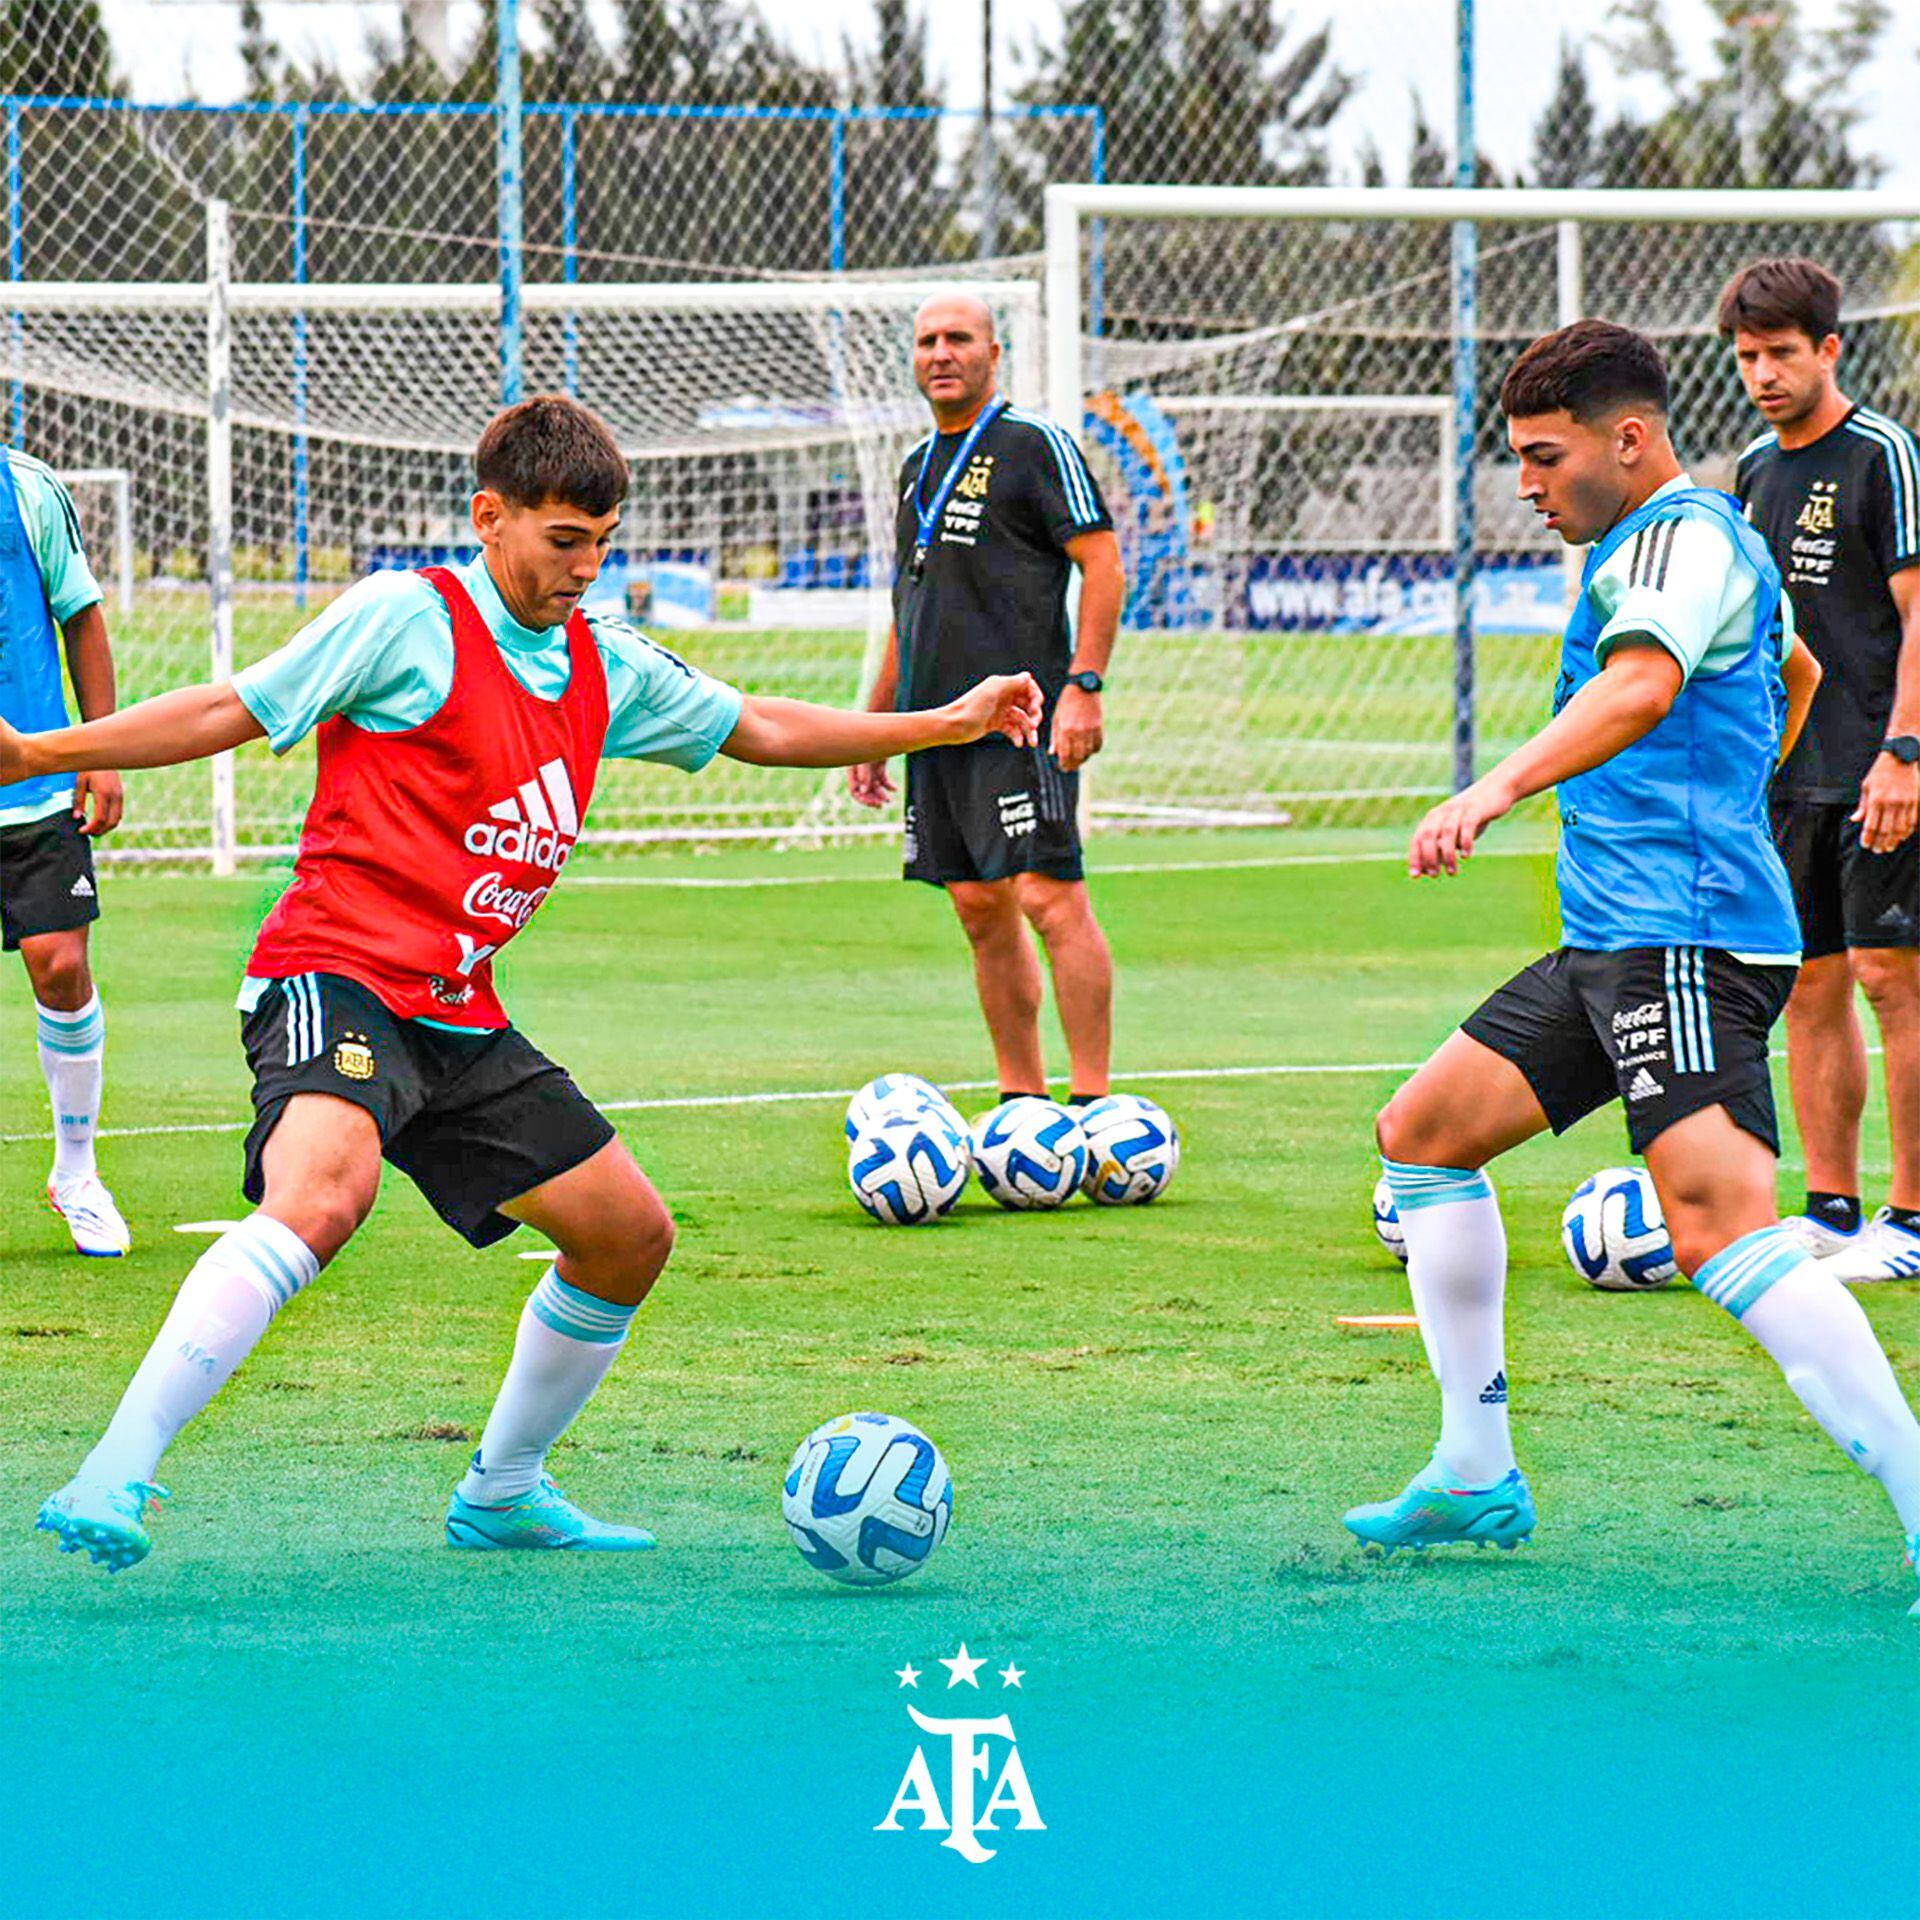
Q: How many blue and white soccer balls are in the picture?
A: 7